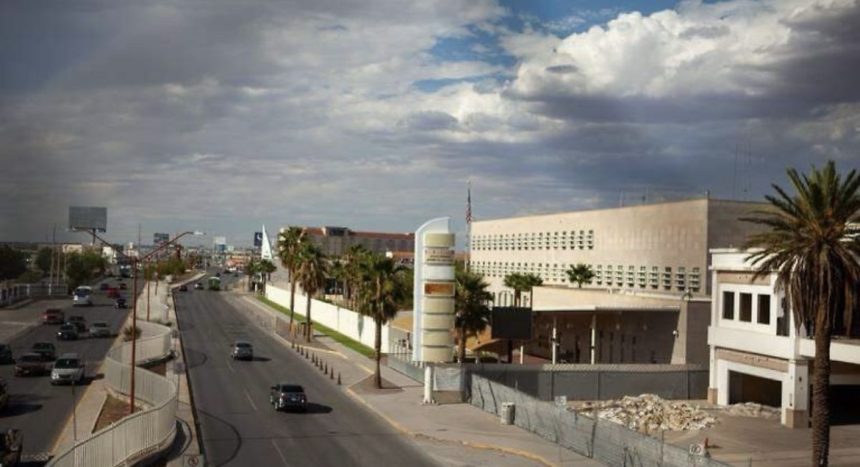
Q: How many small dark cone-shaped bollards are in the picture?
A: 10